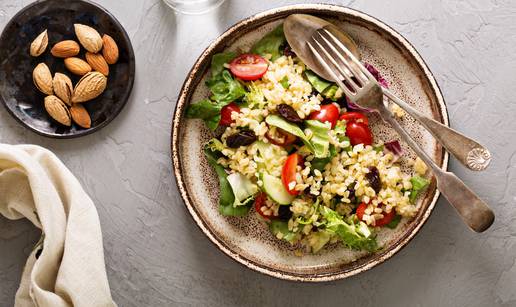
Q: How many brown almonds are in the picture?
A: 5